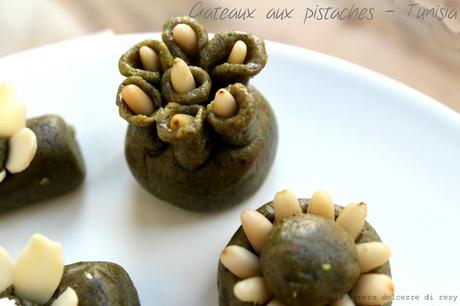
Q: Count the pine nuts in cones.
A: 7